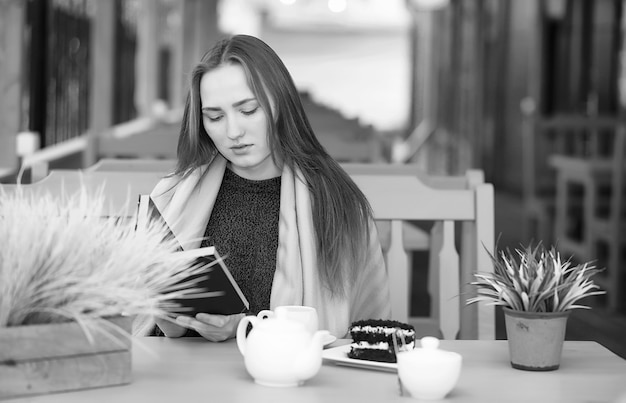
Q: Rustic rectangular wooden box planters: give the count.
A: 1